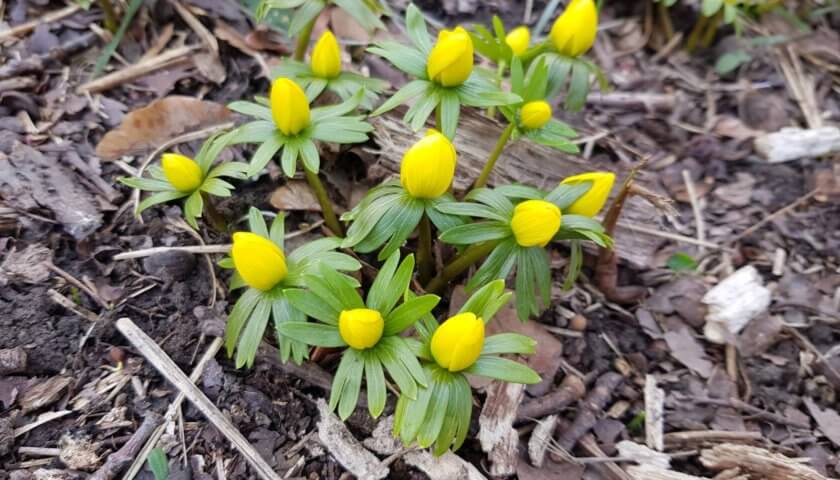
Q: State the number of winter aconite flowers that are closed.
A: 13